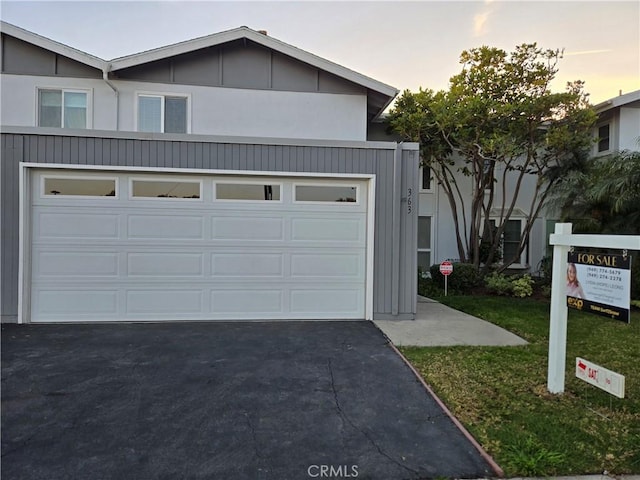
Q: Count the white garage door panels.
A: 12